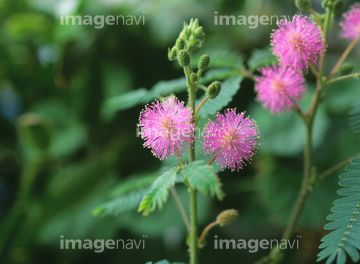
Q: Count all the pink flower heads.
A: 5